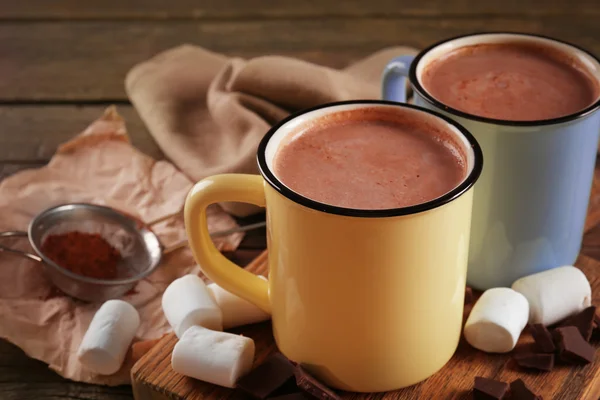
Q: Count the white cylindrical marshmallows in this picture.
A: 6